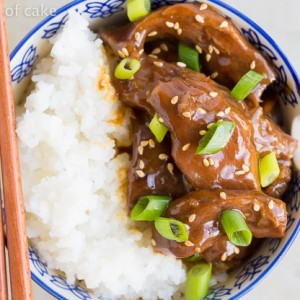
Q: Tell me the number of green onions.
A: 11